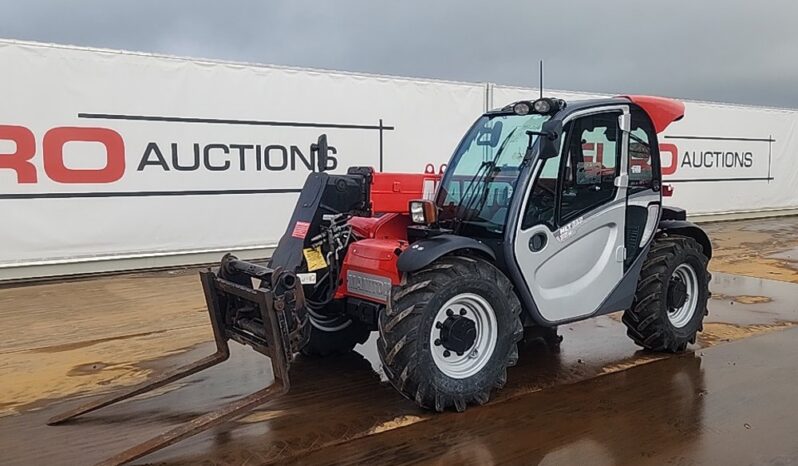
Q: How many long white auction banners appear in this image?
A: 2